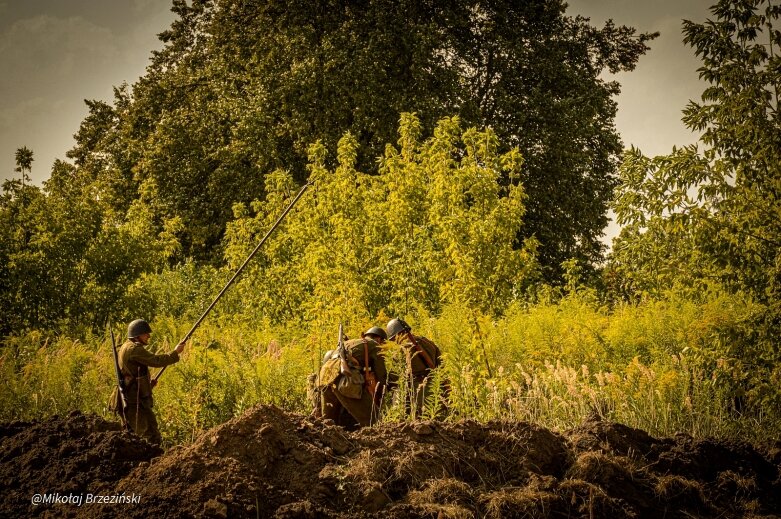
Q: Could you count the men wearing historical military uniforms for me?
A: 3